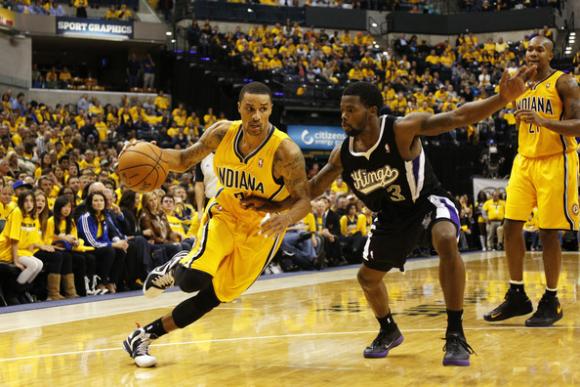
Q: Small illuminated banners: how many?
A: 2